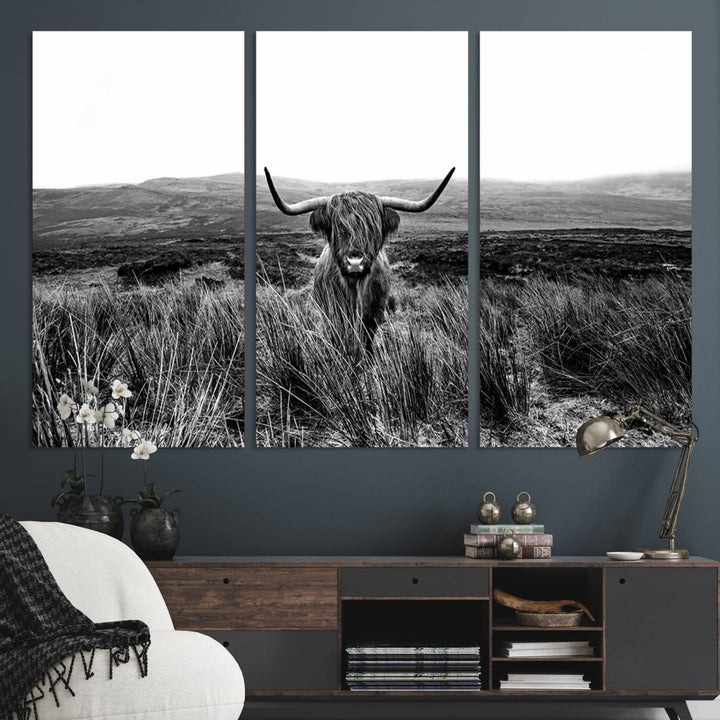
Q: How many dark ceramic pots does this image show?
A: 2